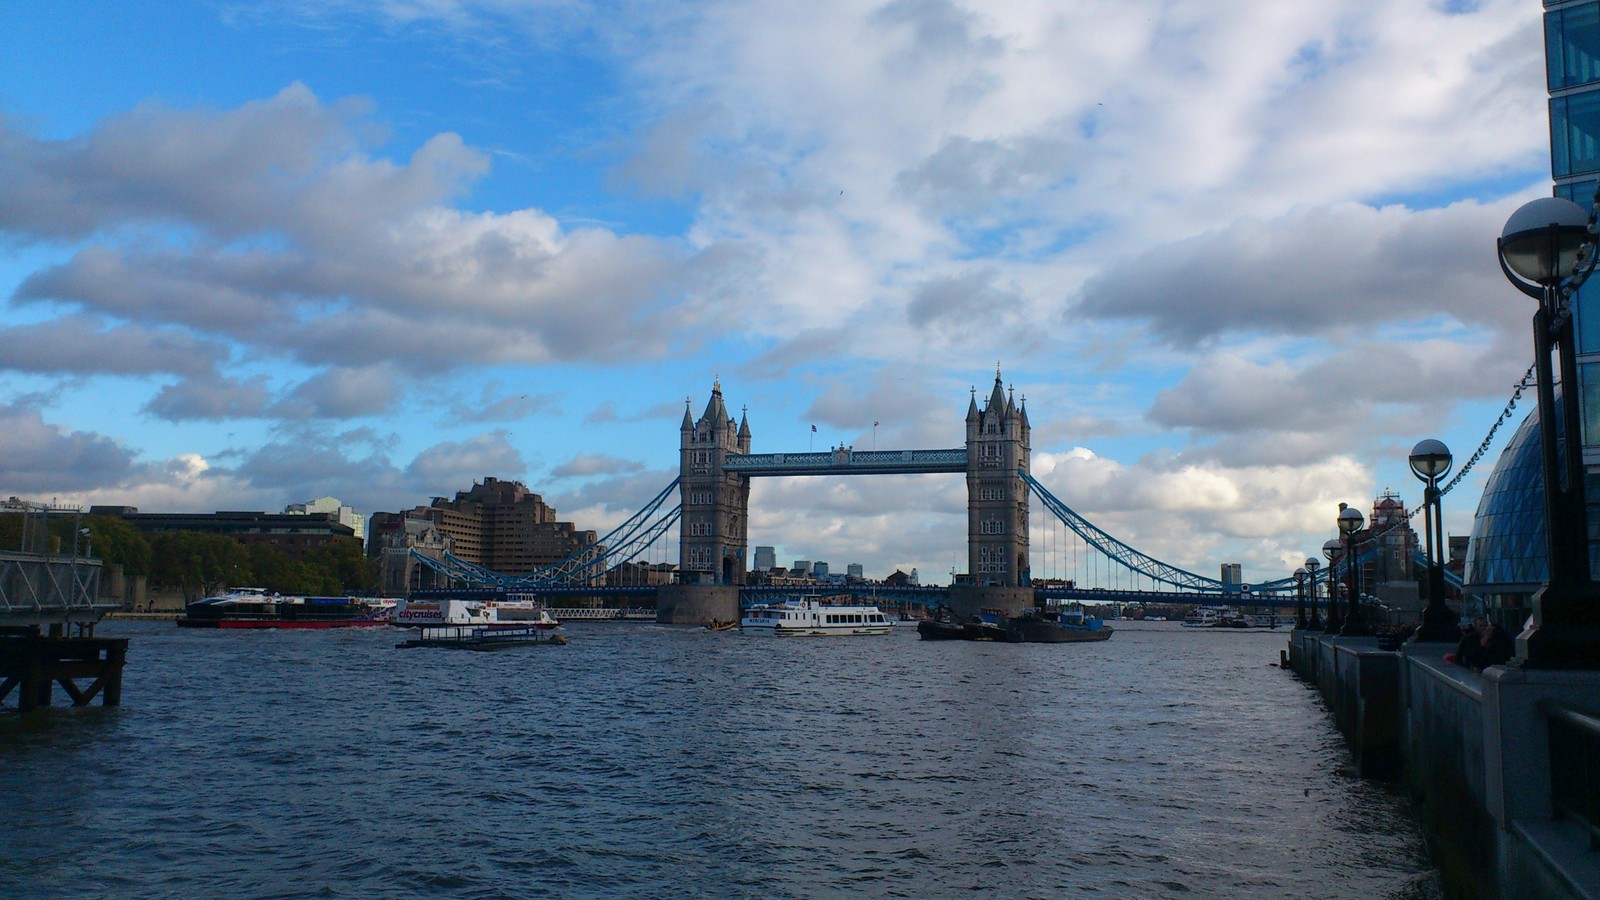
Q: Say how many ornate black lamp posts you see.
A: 6